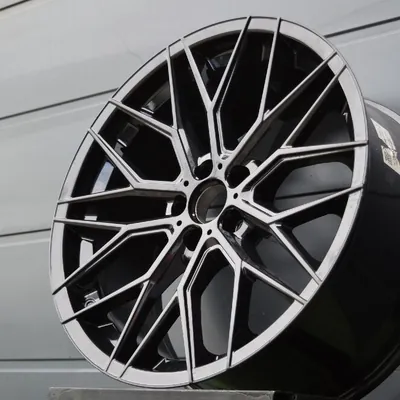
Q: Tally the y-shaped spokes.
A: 10